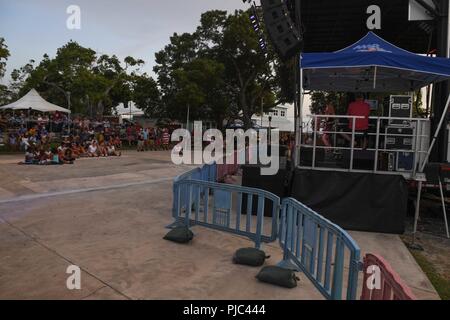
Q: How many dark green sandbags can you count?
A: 3